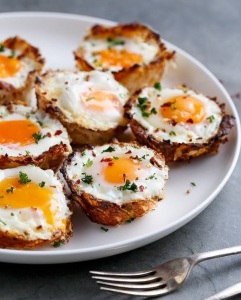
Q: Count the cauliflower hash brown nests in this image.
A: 7